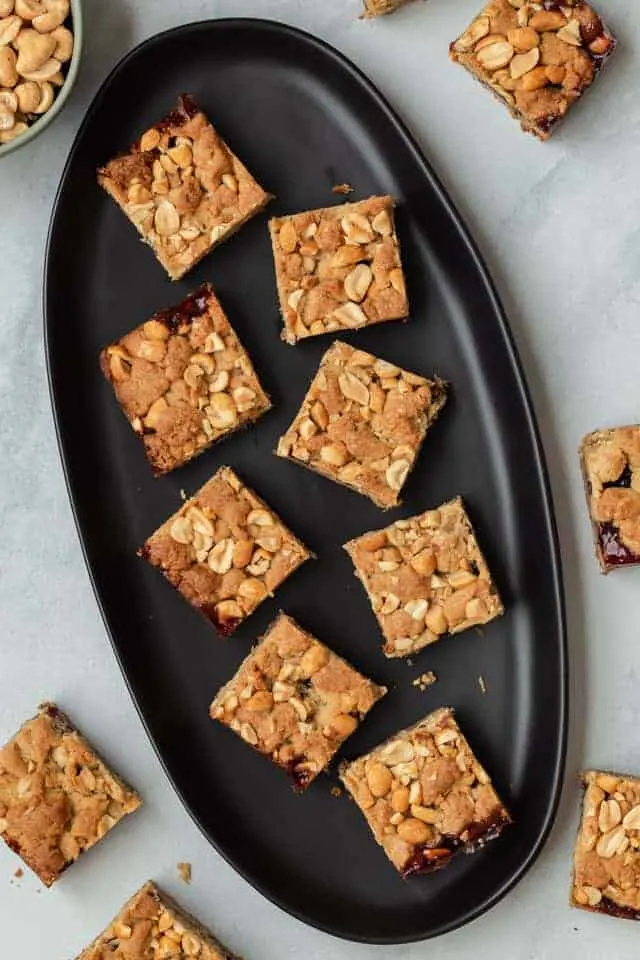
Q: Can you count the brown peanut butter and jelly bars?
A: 14